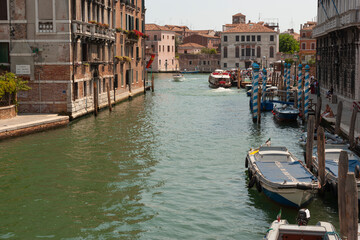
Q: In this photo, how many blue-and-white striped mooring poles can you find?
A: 6